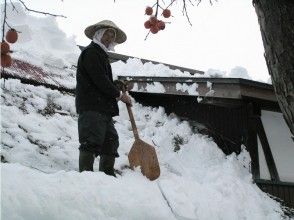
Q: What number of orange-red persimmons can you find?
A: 9